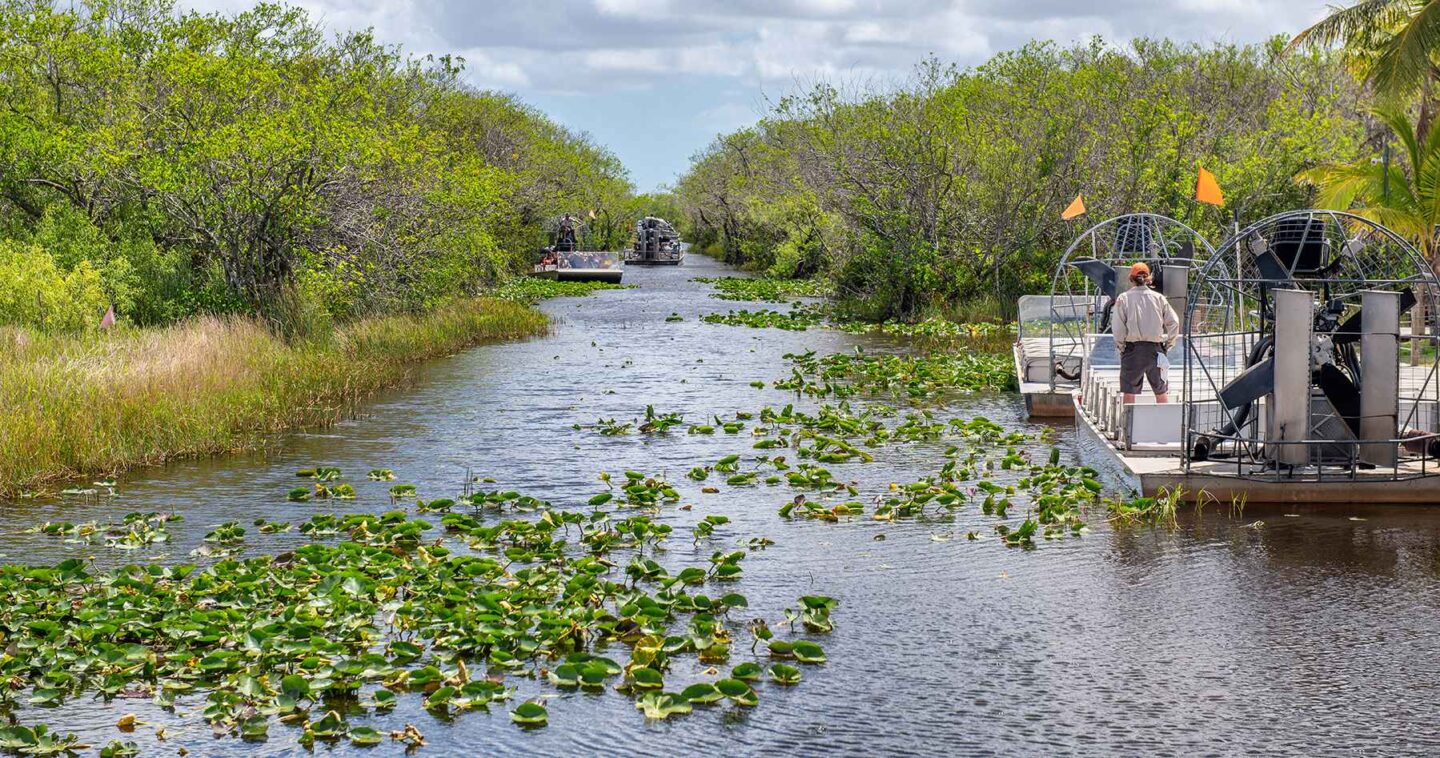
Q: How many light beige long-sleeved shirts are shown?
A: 1